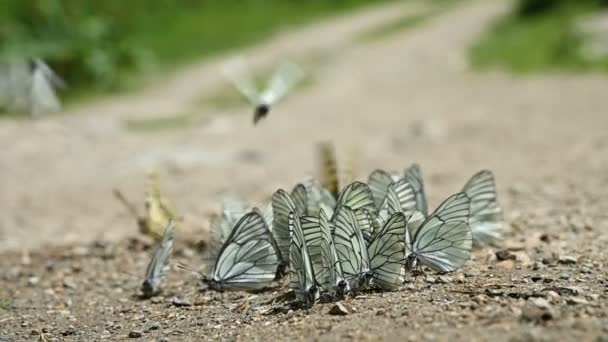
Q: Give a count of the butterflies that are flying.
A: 2